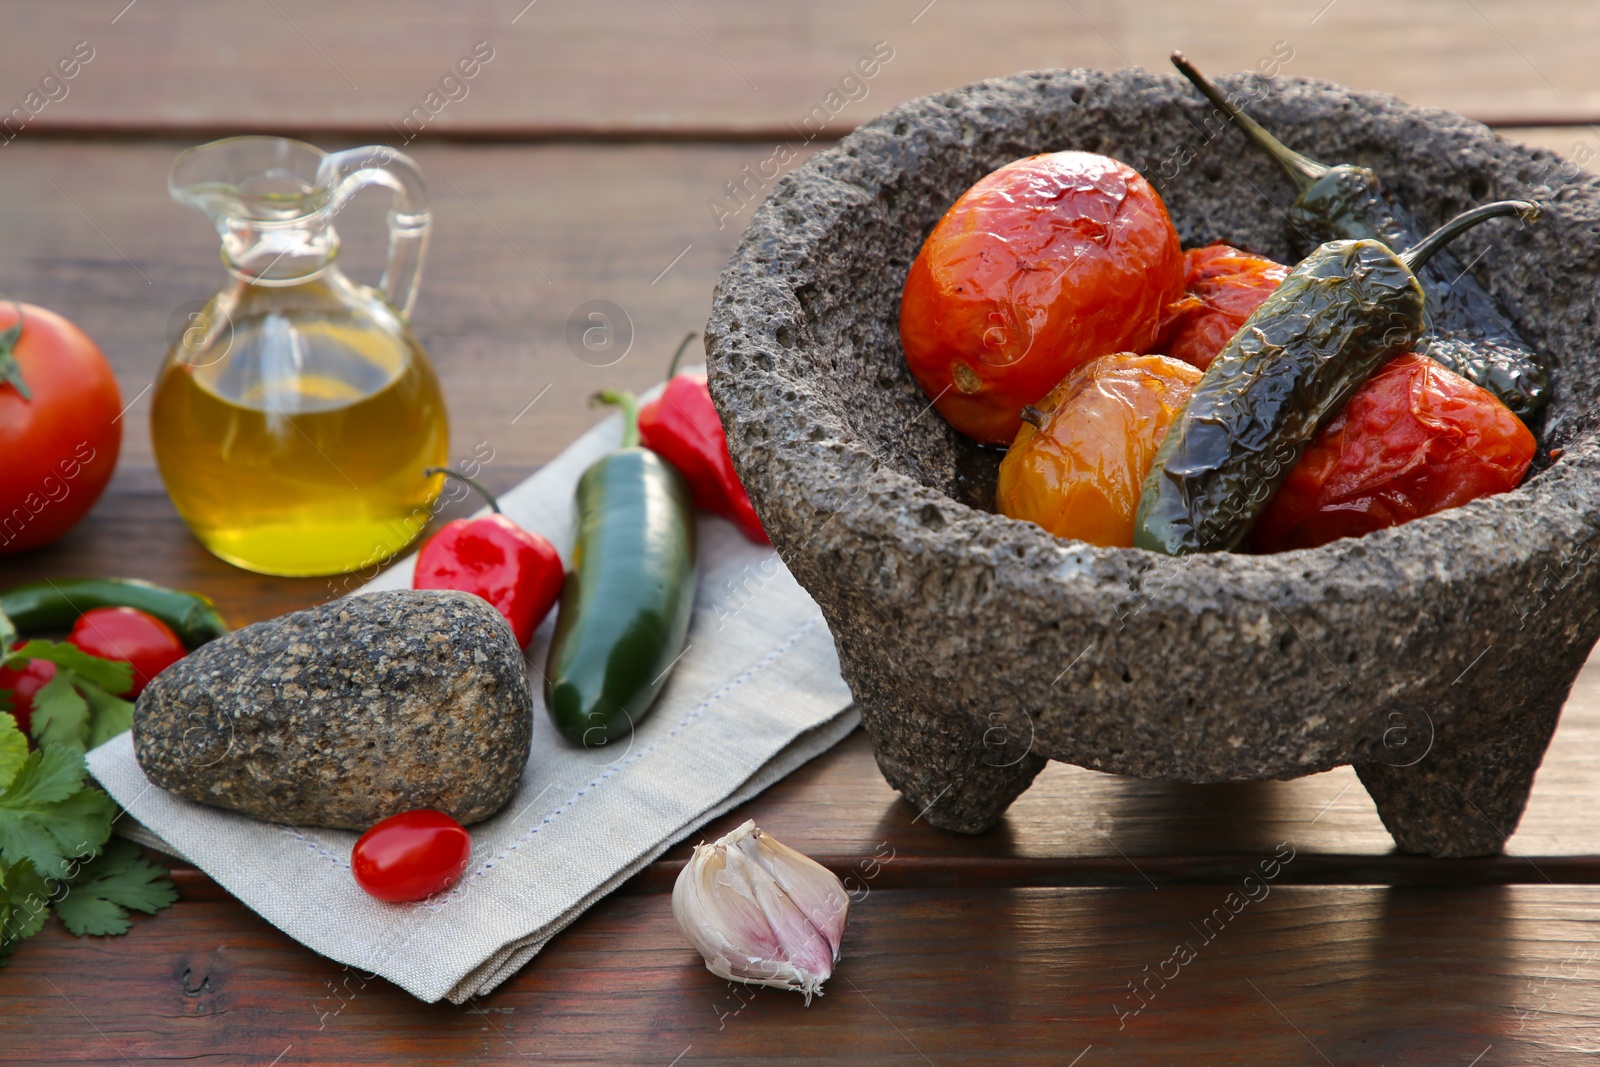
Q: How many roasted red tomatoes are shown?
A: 3